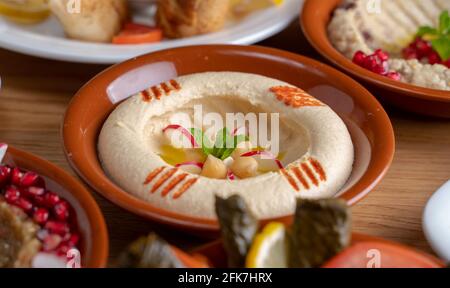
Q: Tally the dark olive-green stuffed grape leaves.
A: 3